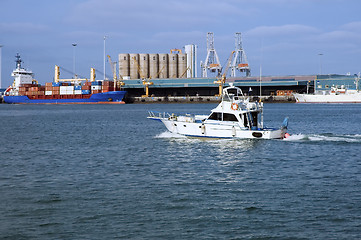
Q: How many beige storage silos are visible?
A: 7